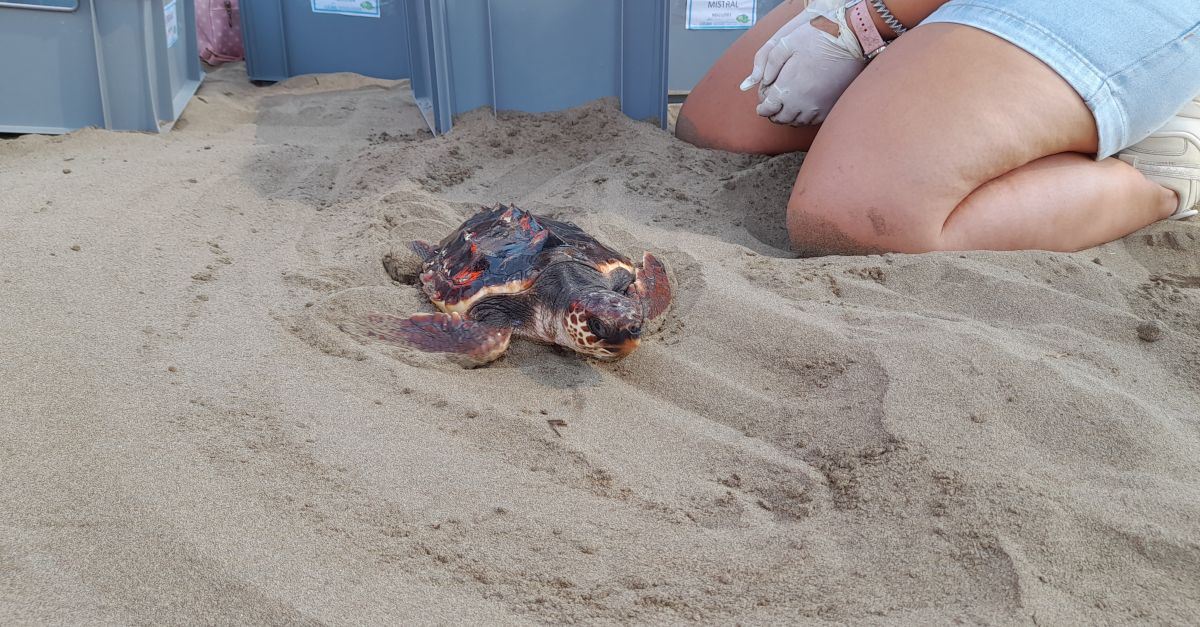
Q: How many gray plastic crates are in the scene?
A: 4